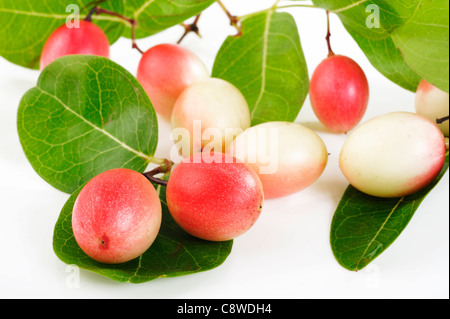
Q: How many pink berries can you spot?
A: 5